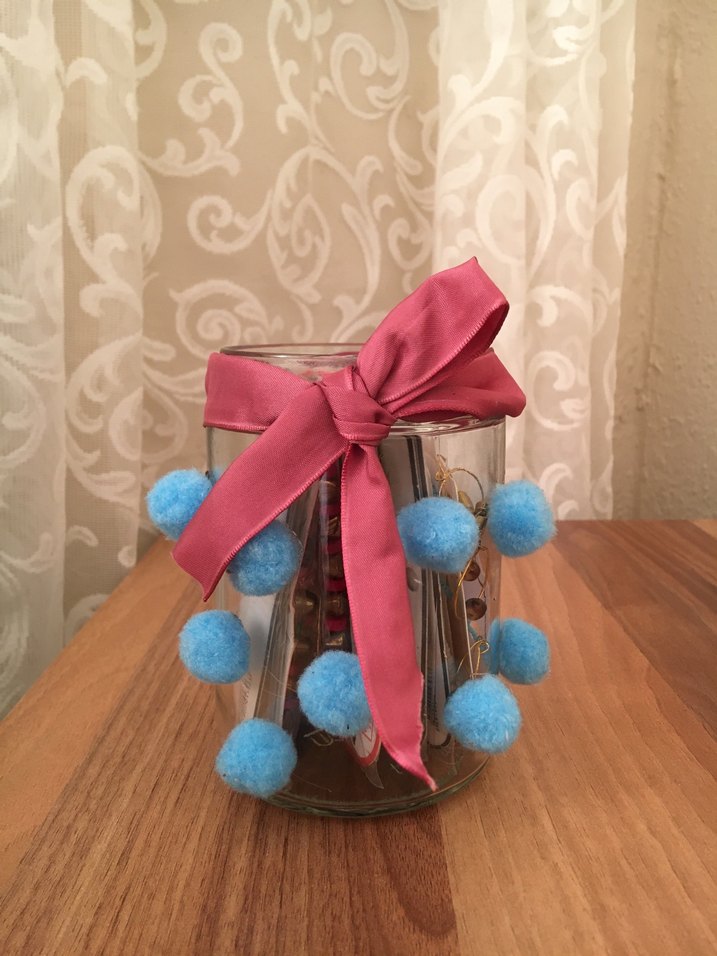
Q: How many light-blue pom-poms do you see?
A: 9